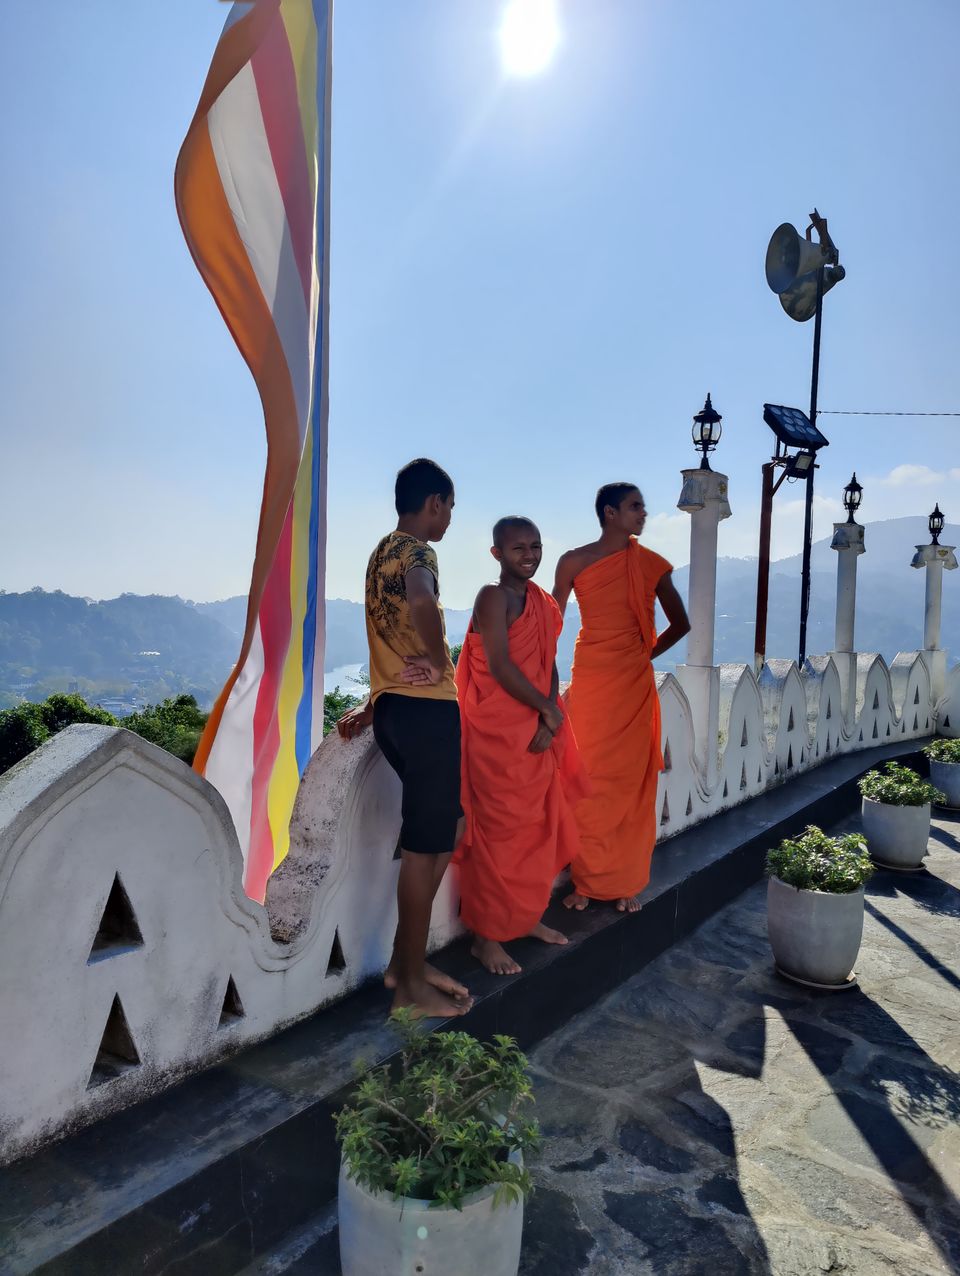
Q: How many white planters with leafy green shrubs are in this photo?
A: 4